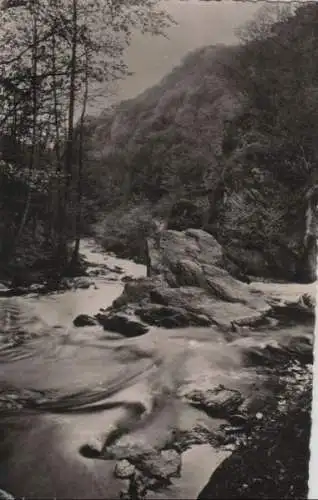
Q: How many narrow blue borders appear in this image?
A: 0